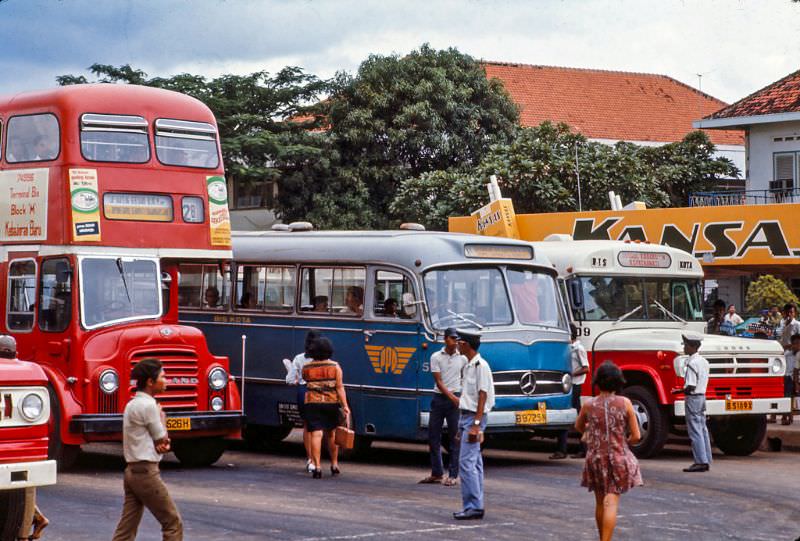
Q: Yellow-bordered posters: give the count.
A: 2